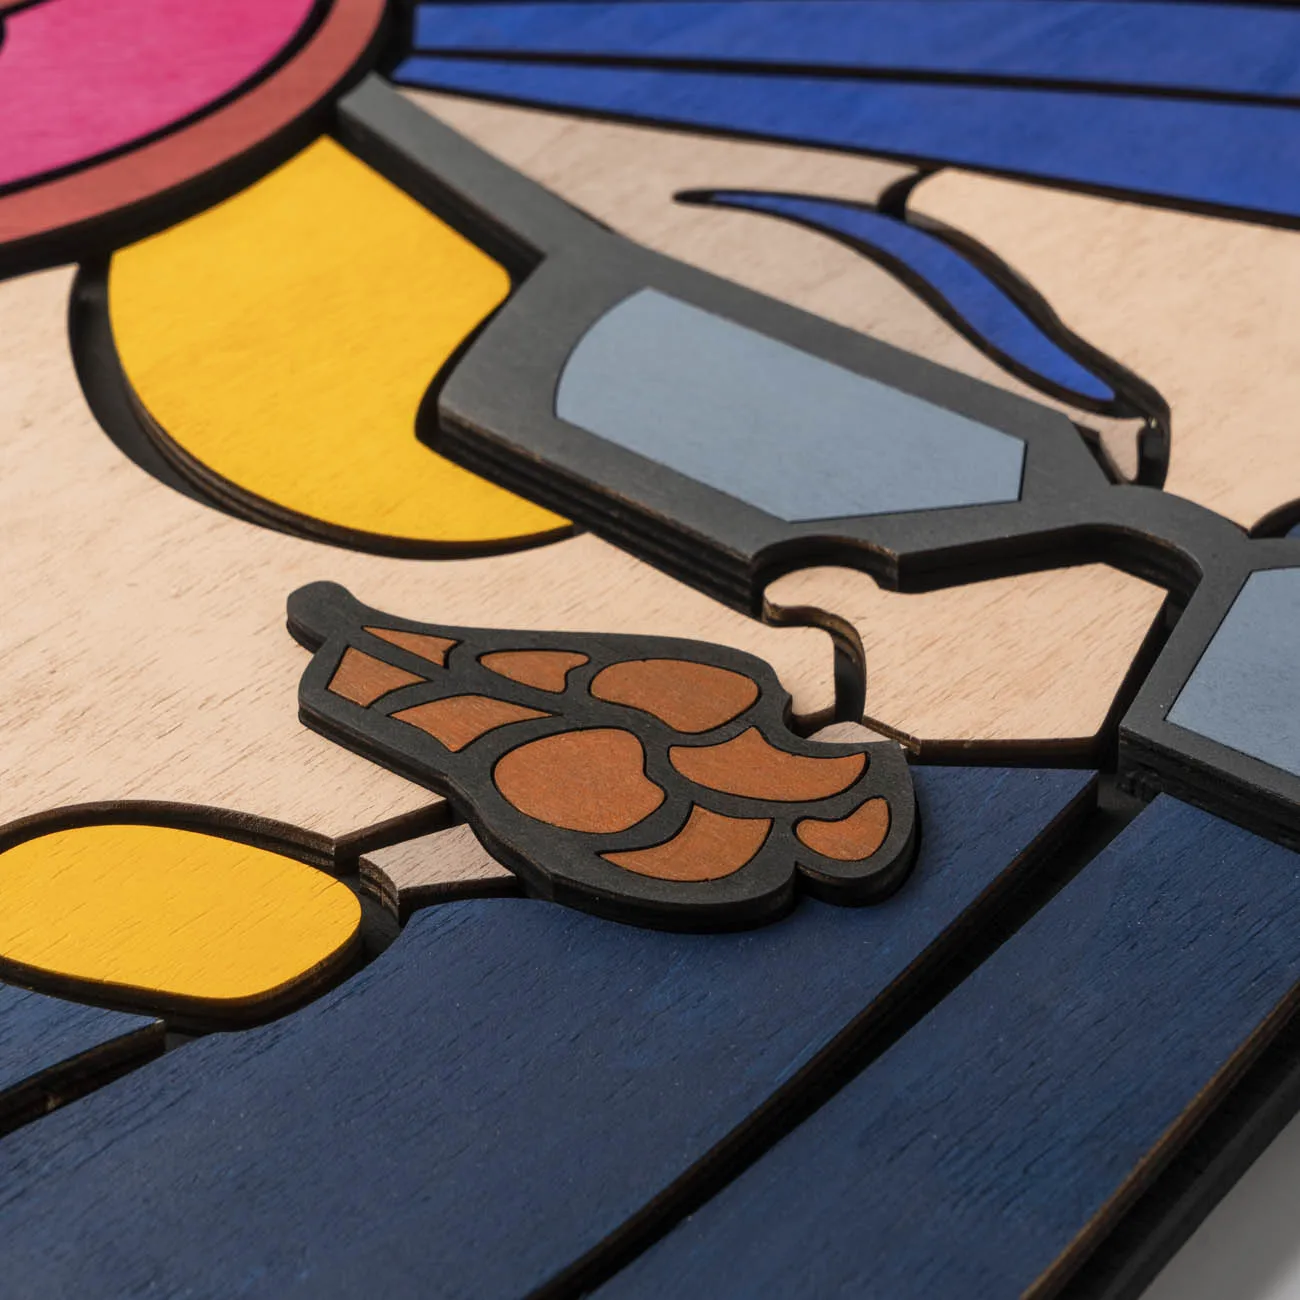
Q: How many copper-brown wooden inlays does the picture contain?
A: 9